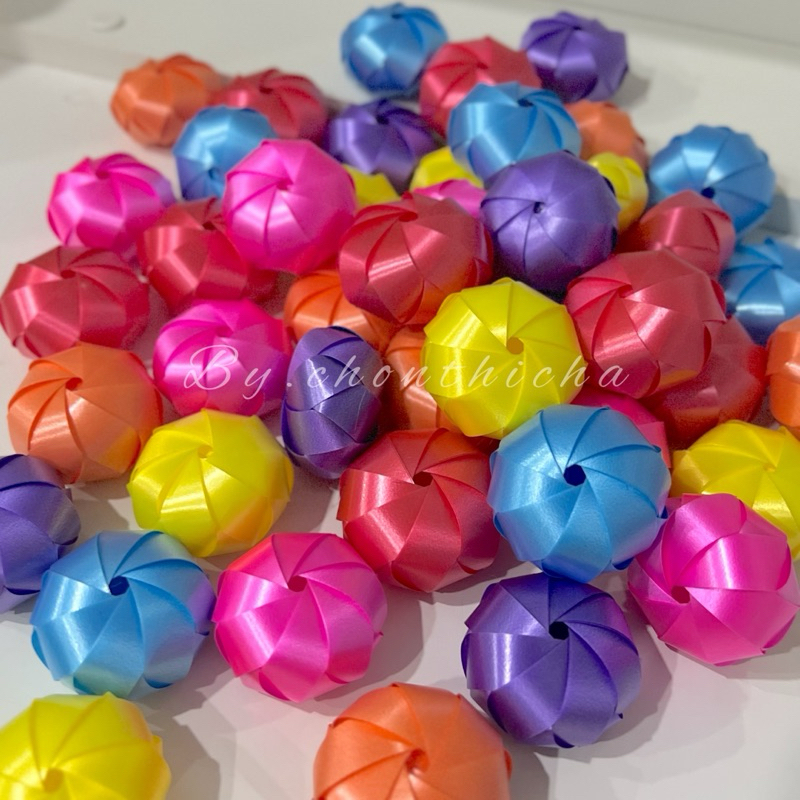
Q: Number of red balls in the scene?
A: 9